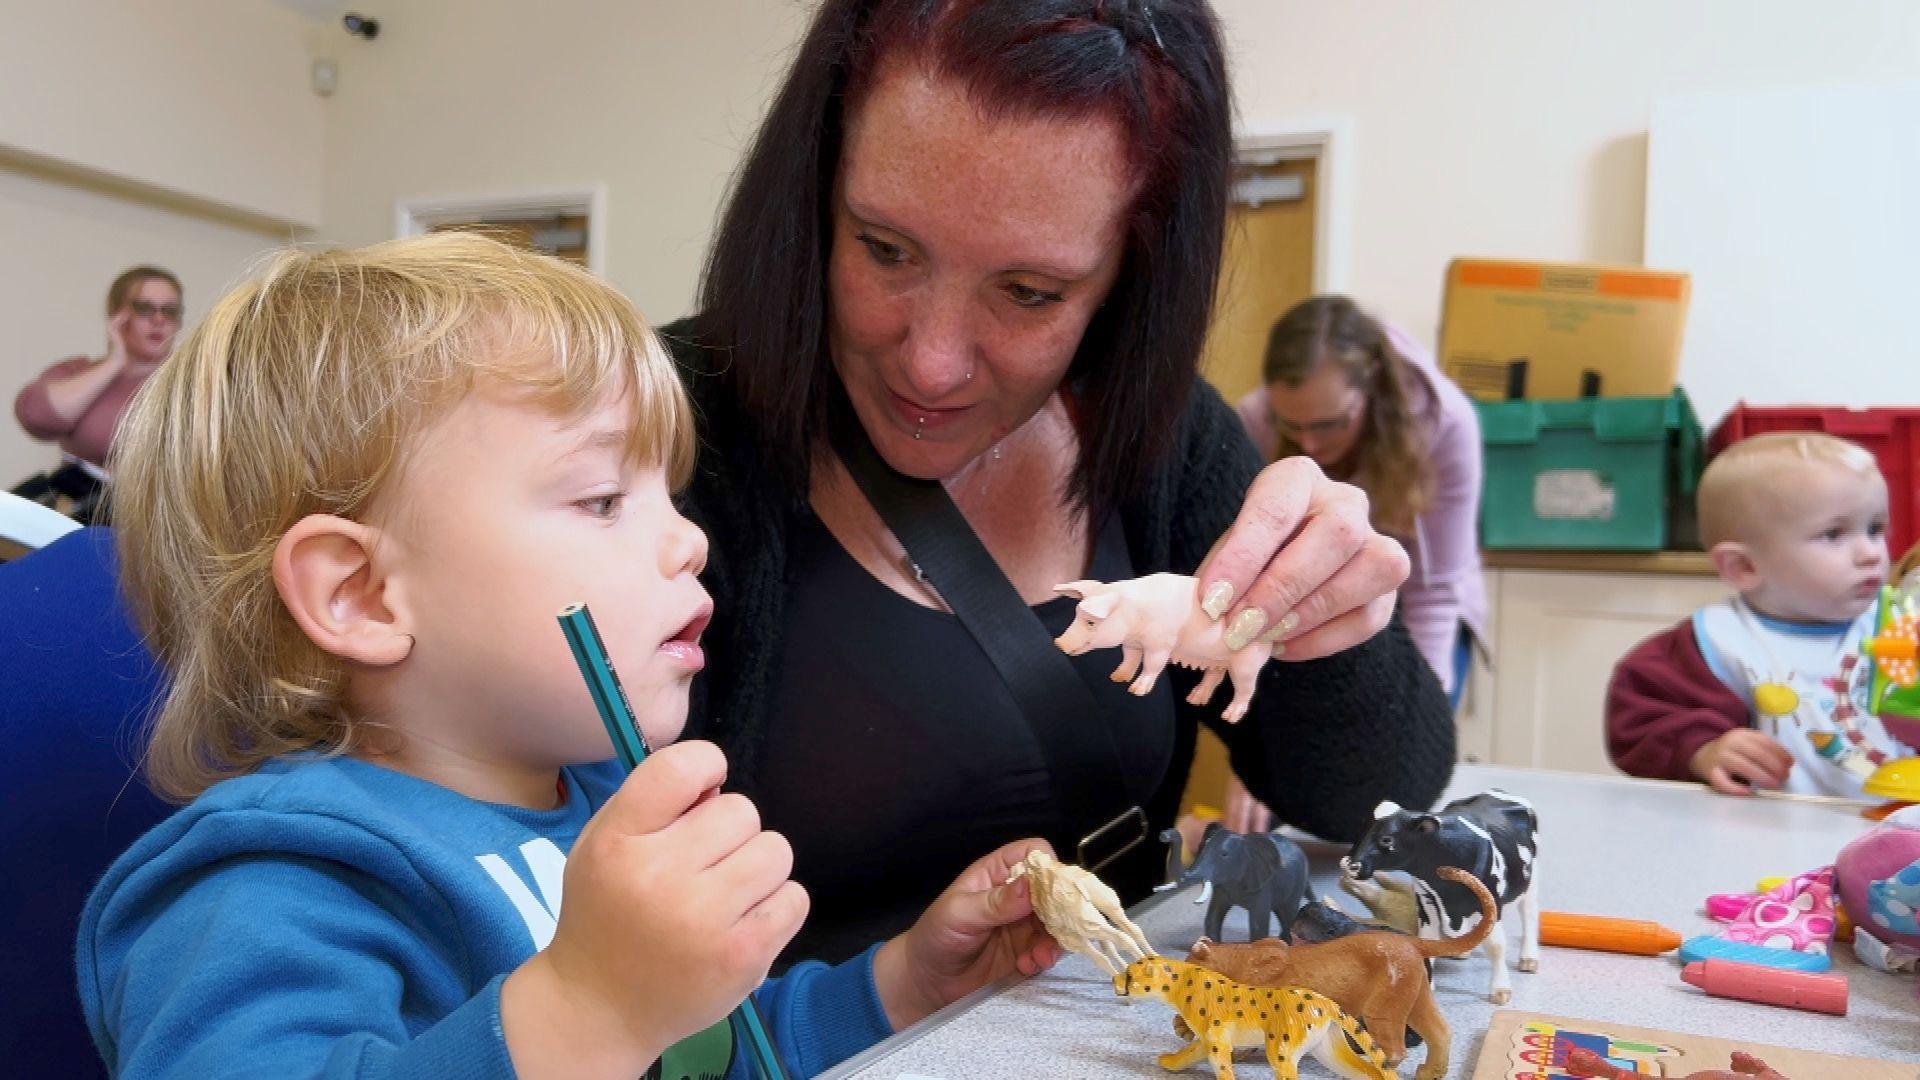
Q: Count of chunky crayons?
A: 2